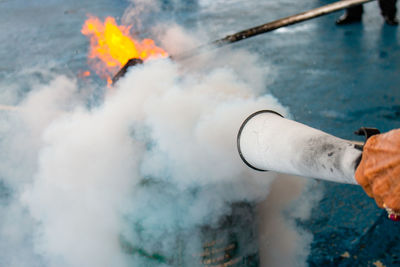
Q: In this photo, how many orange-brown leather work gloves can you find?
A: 1